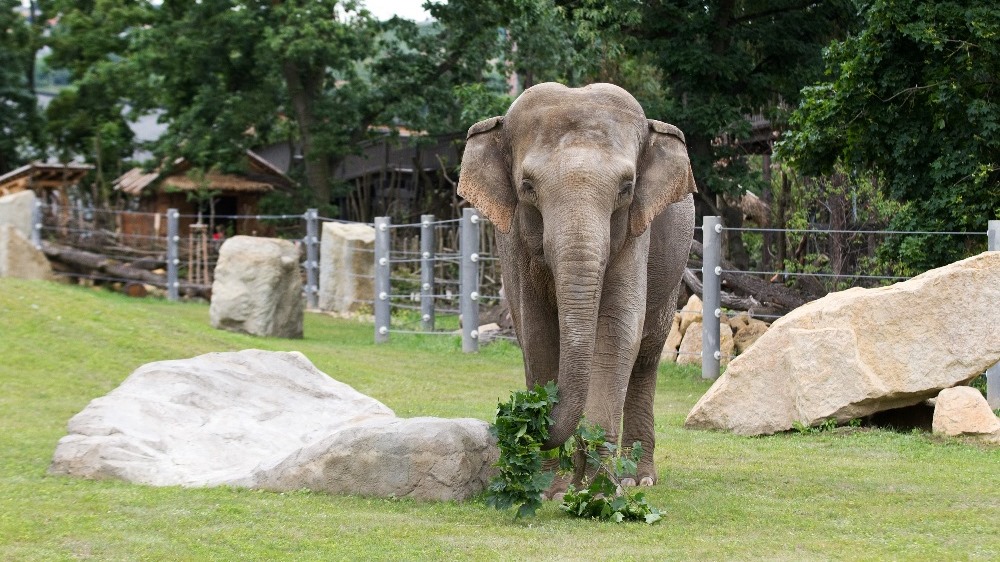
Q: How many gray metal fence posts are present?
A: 8